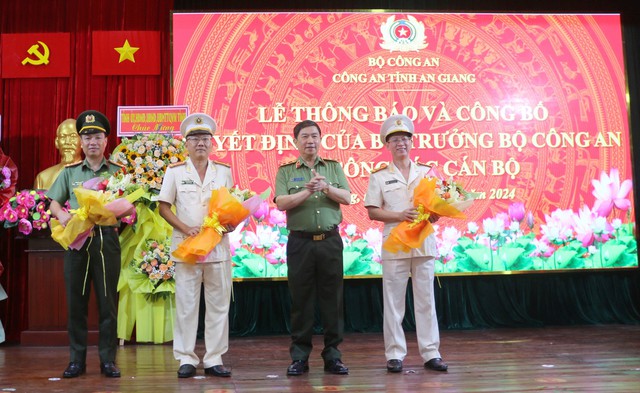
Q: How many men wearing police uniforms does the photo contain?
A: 4